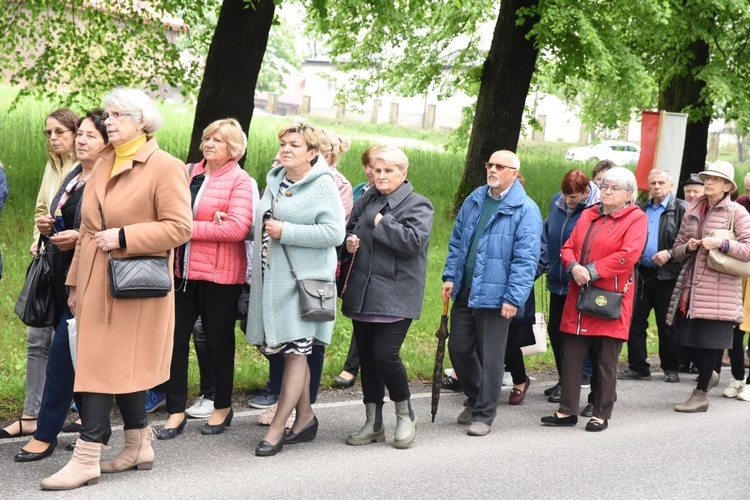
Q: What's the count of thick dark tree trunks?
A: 3